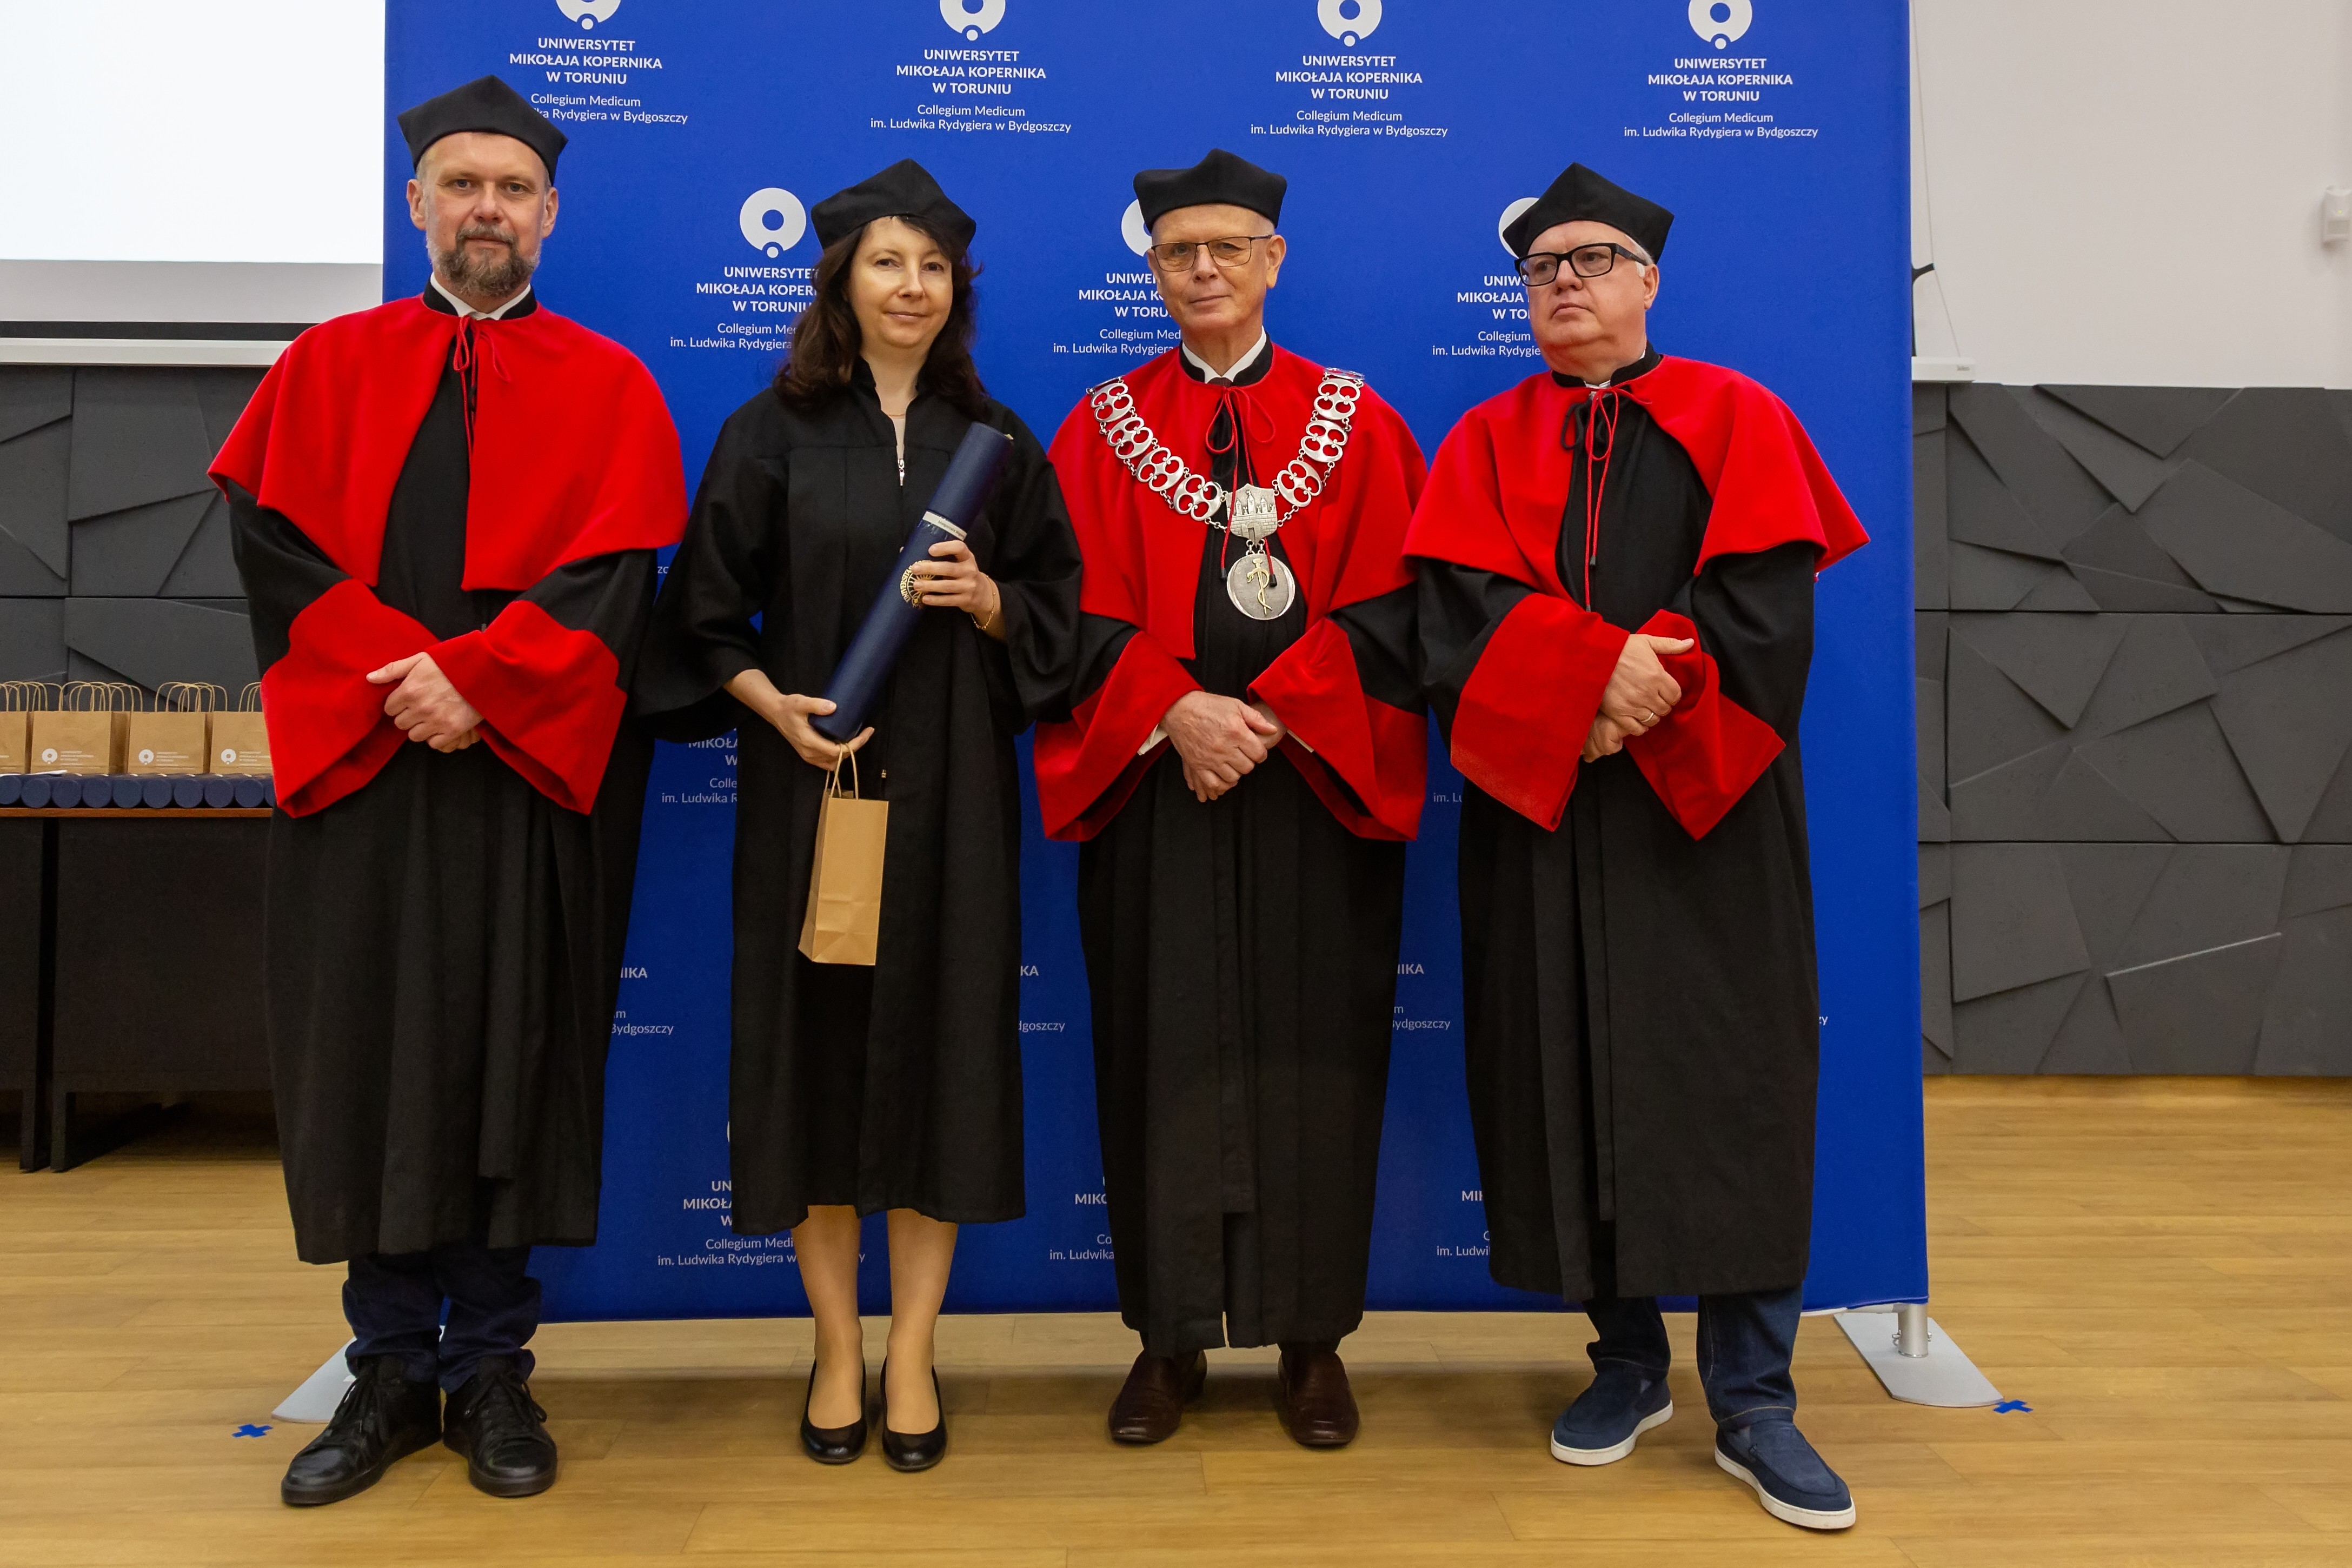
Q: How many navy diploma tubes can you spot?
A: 11